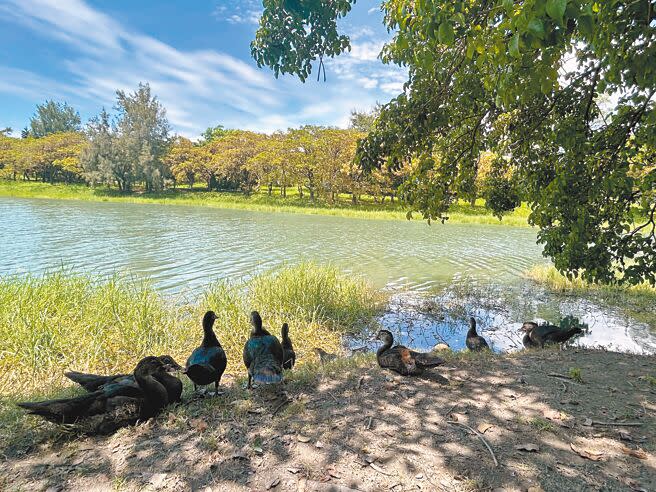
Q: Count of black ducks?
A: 8